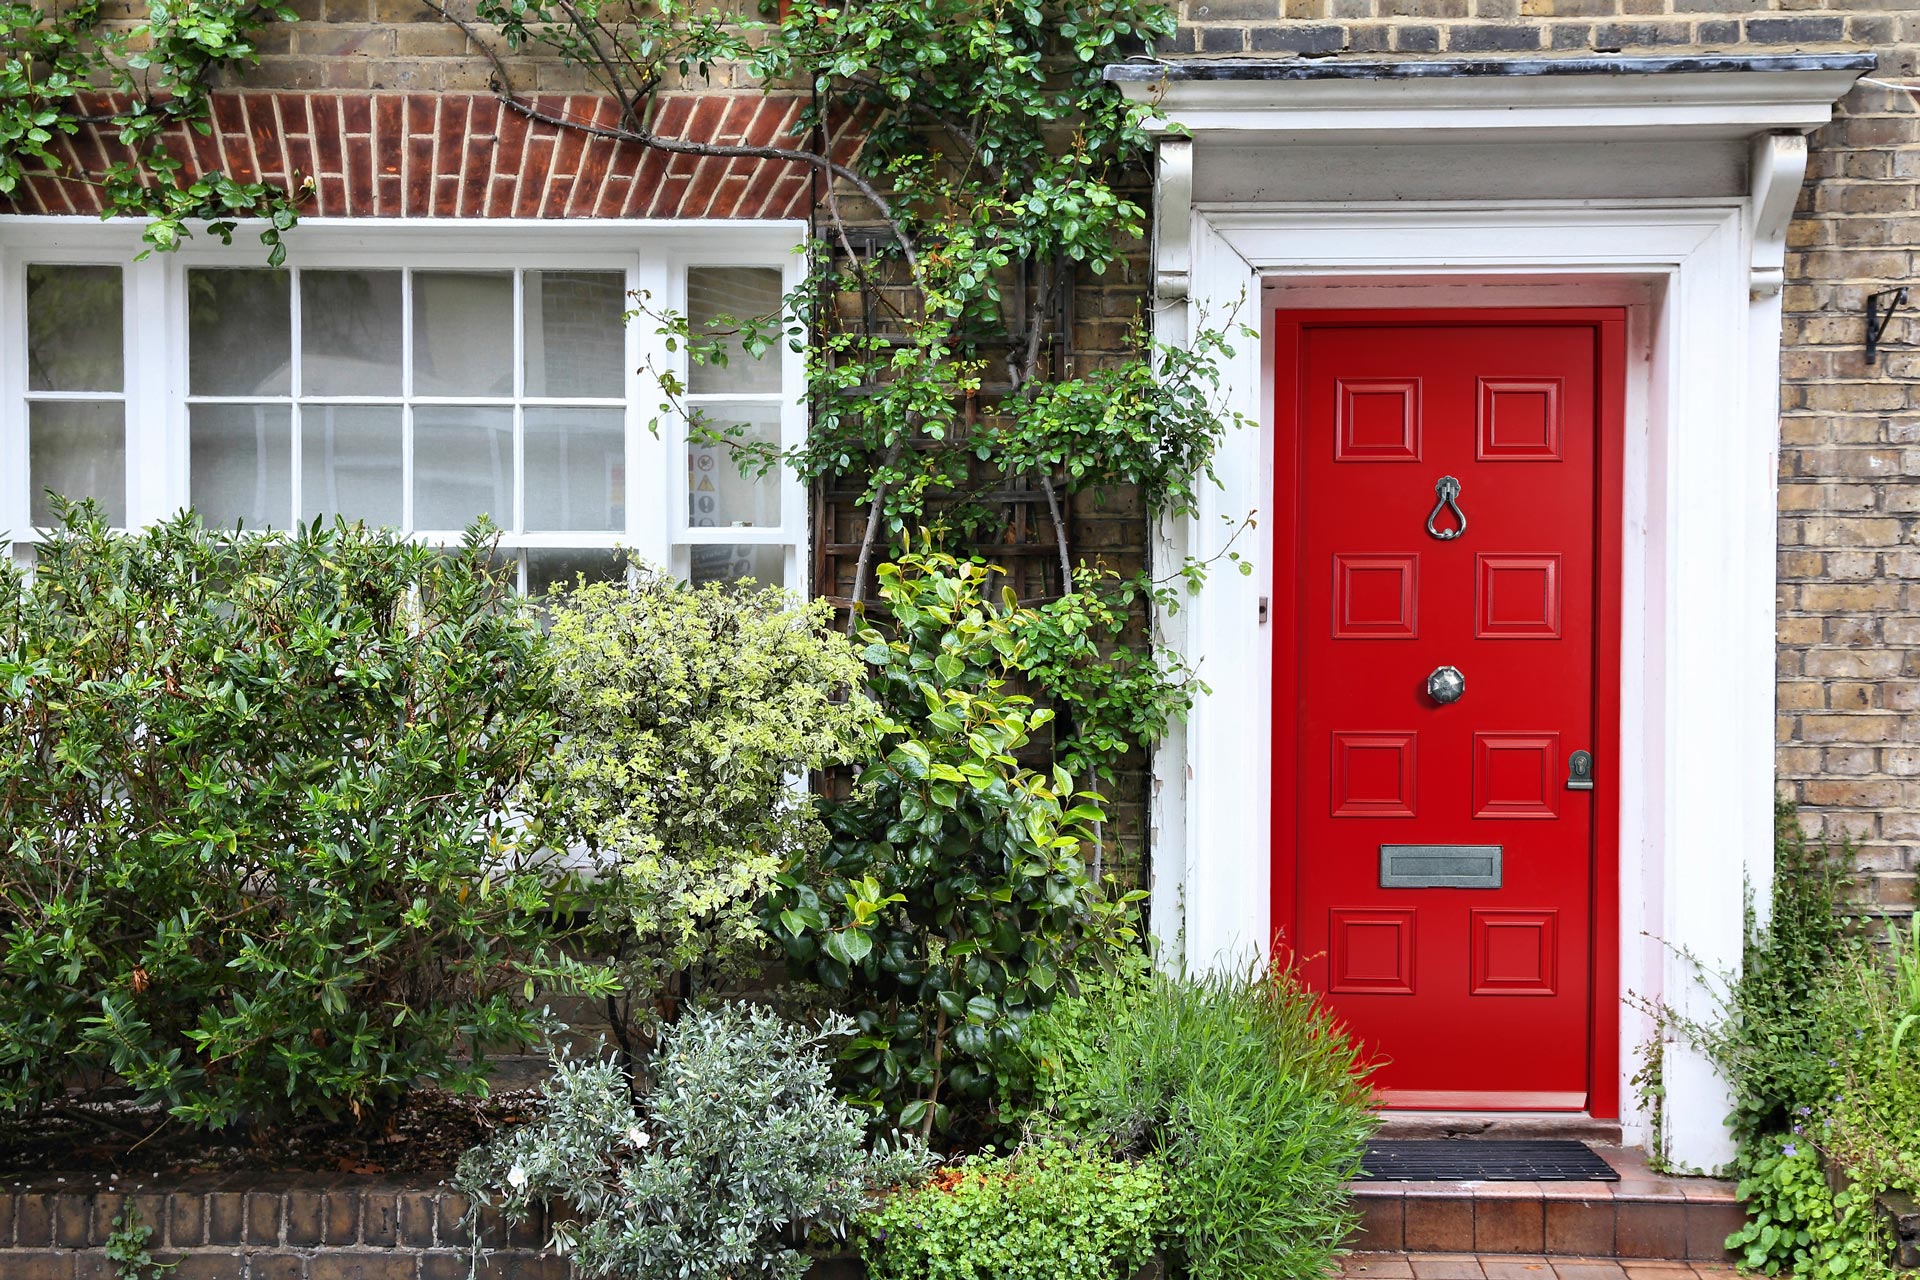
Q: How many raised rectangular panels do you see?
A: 8